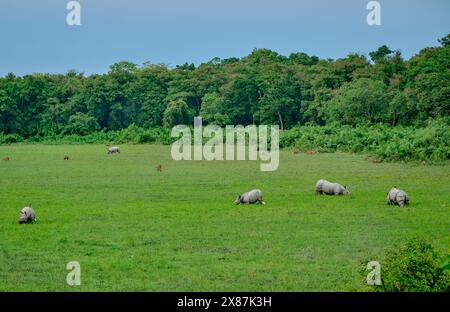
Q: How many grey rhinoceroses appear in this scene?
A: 5